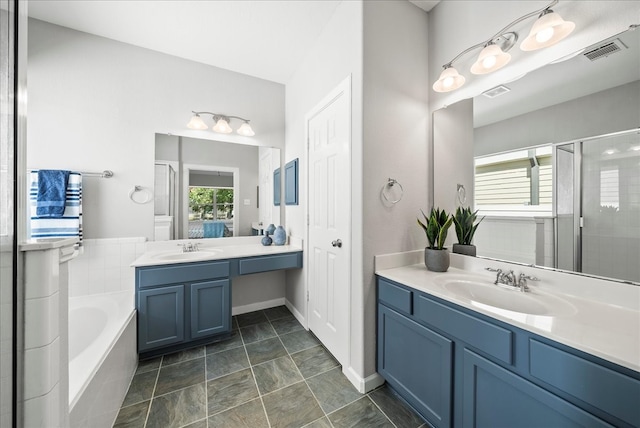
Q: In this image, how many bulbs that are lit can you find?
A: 6